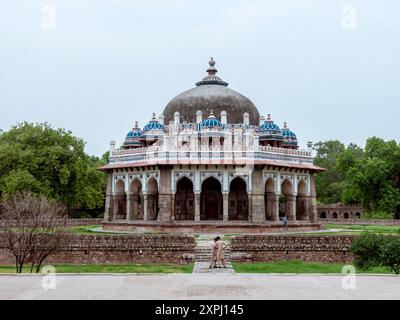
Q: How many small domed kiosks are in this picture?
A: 5